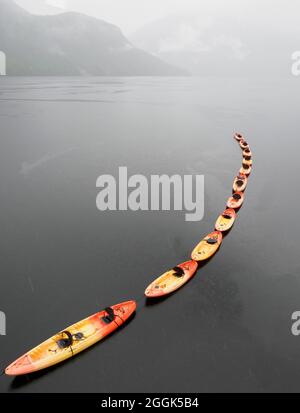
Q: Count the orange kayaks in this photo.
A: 11